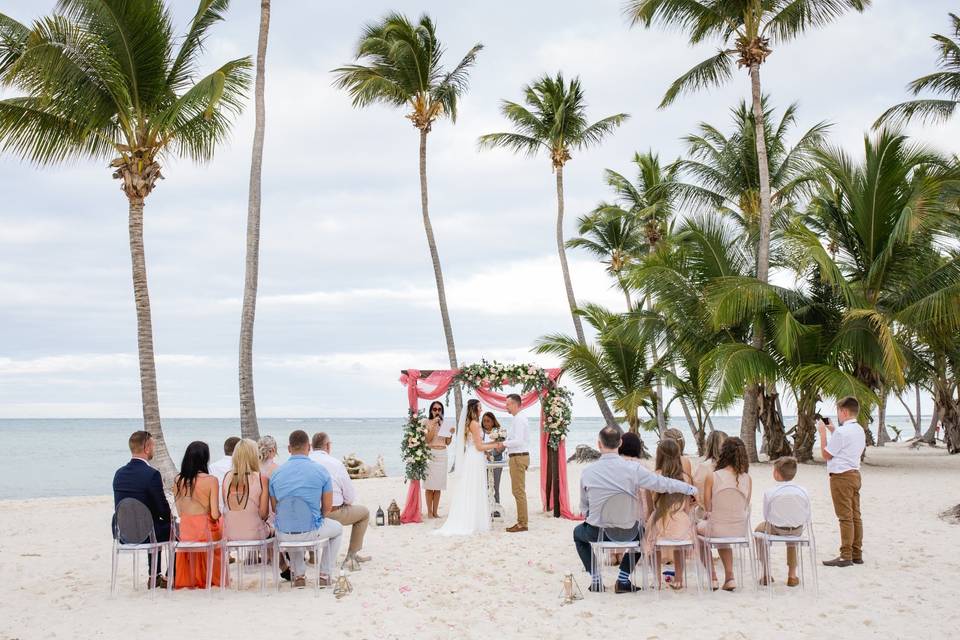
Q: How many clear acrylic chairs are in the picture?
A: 8